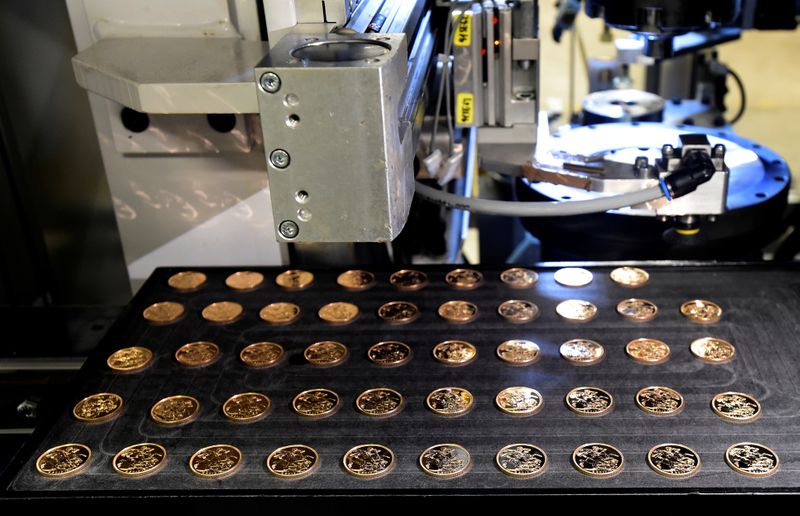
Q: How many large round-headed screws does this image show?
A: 3